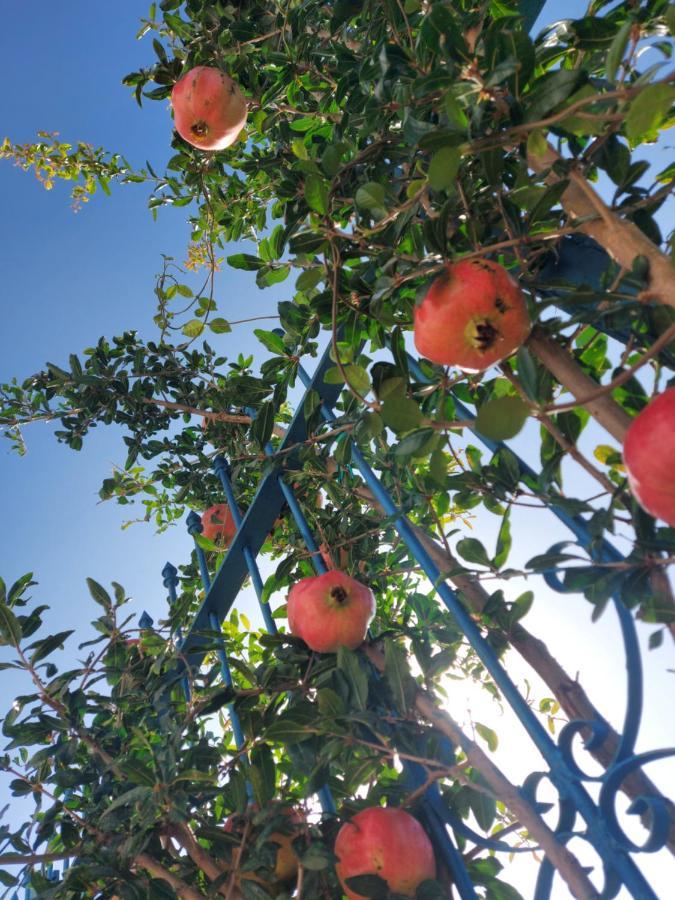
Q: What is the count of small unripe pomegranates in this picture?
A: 0